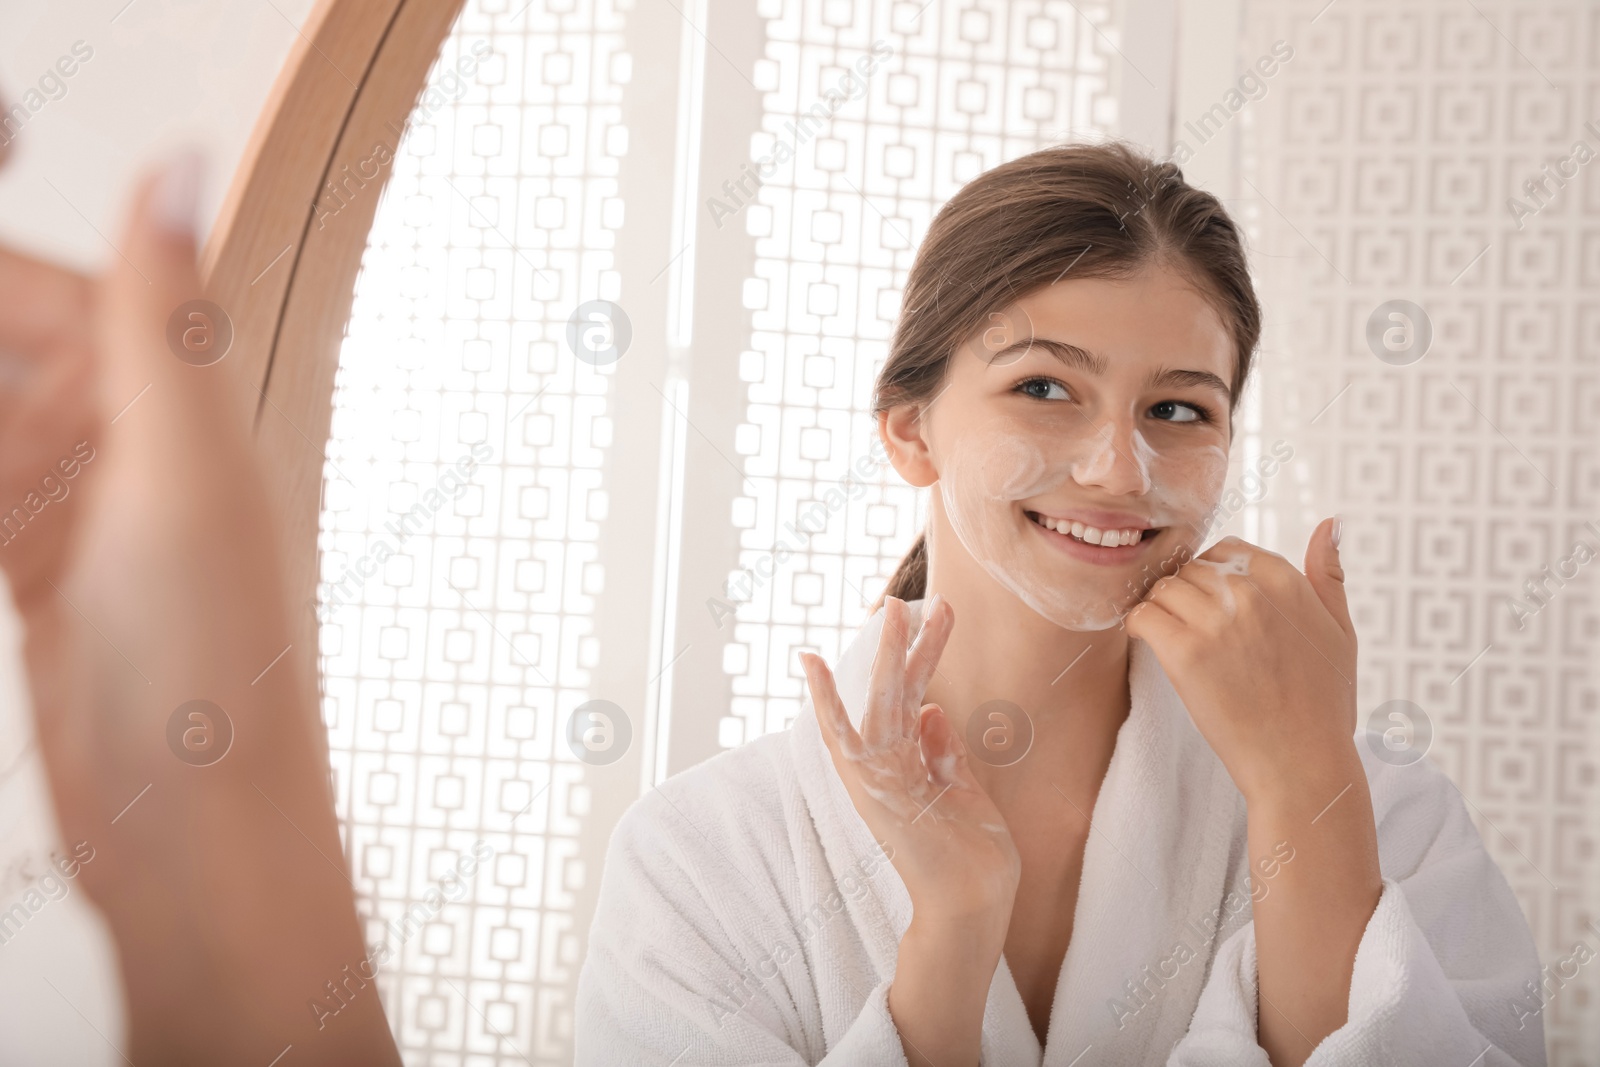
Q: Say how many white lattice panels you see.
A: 3